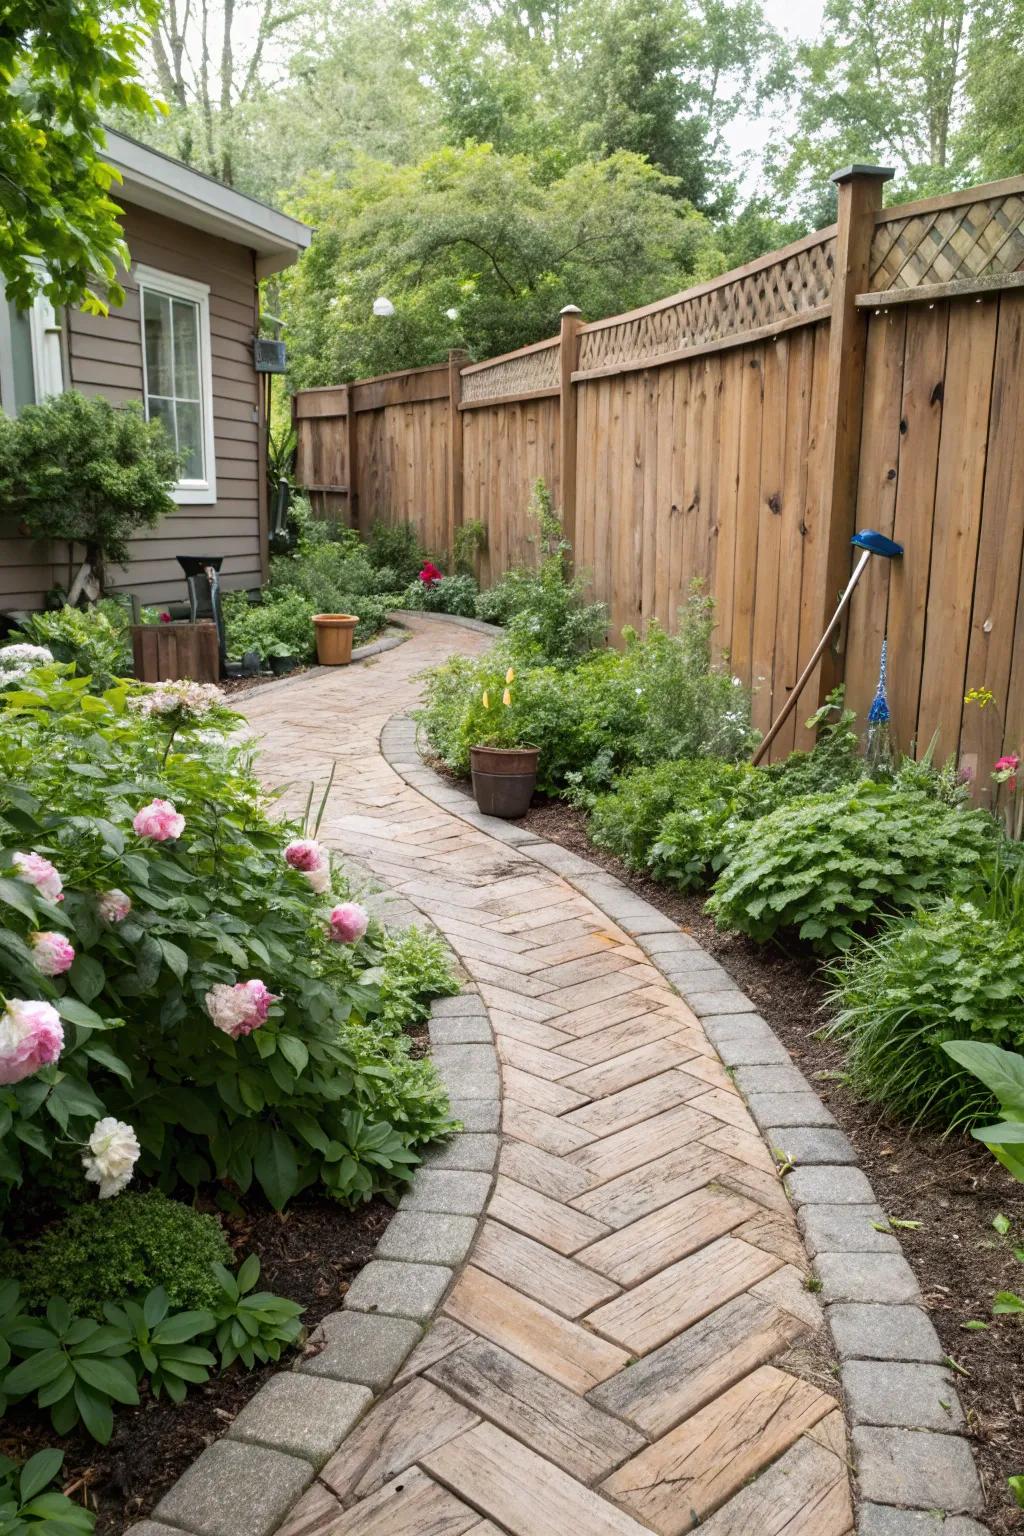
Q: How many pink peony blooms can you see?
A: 8